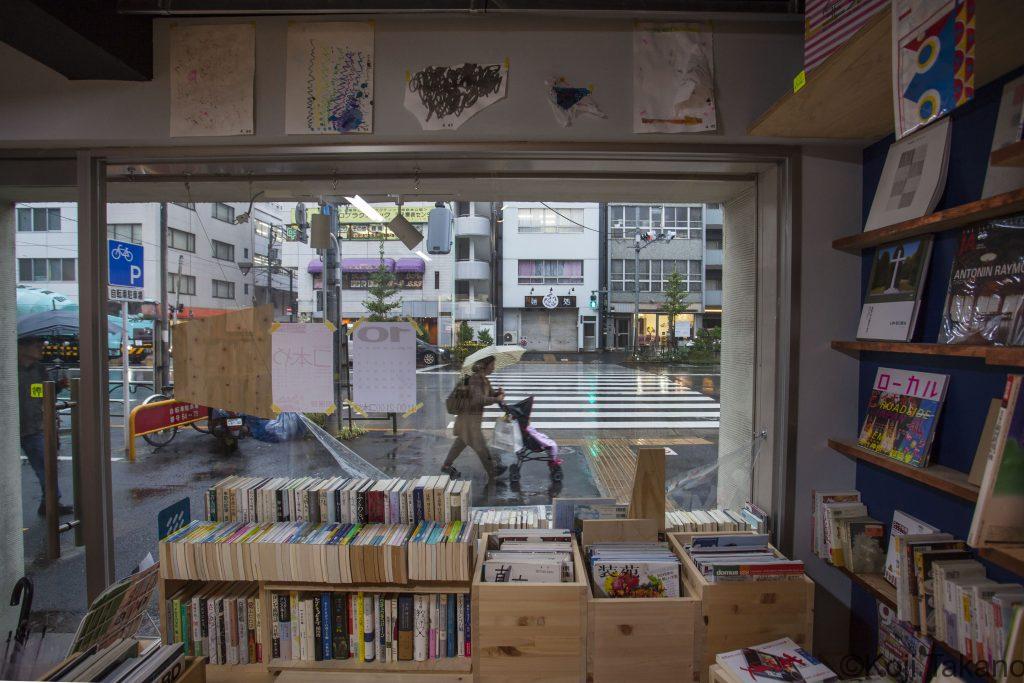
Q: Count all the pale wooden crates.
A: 3